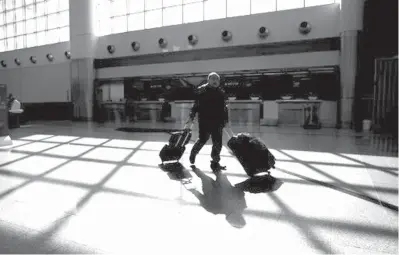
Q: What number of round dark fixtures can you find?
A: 12